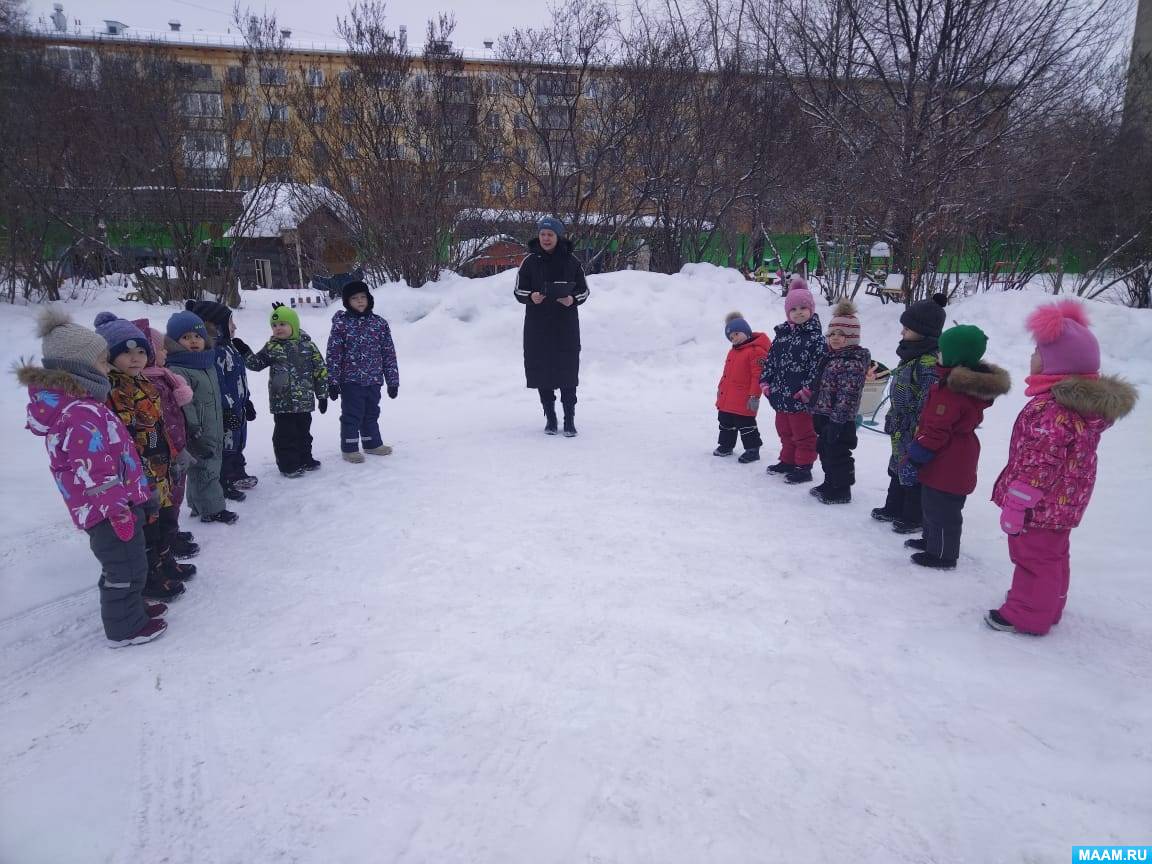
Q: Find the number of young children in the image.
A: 13